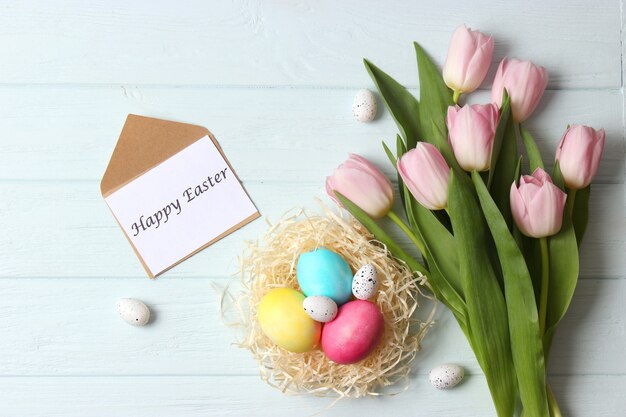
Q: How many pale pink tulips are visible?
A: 7